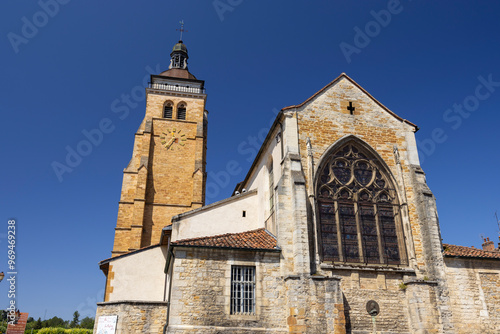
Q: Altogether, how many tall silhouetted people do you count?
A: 0